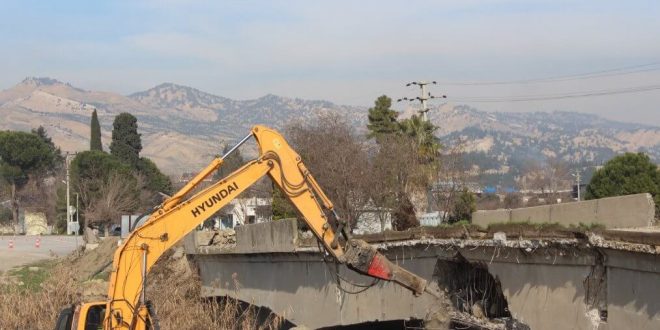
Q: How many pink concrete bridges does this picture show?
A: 0